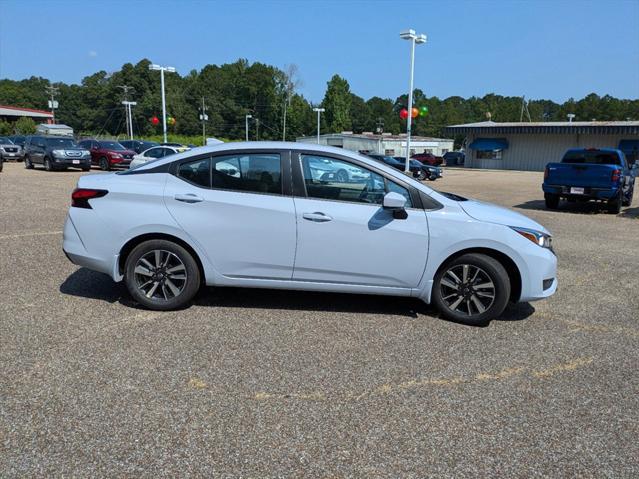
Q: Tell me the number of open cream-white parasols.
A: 0